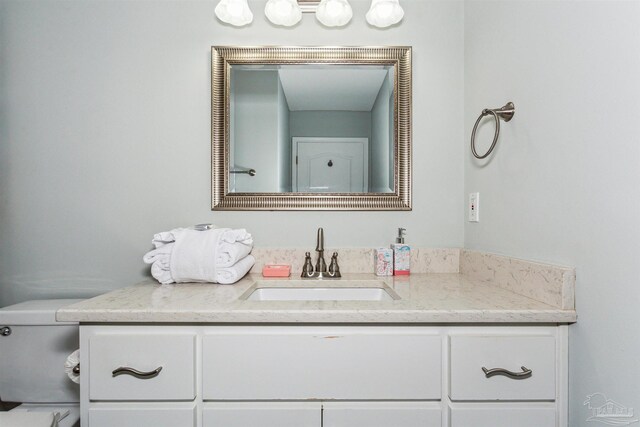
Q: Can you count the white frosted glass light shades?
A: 4